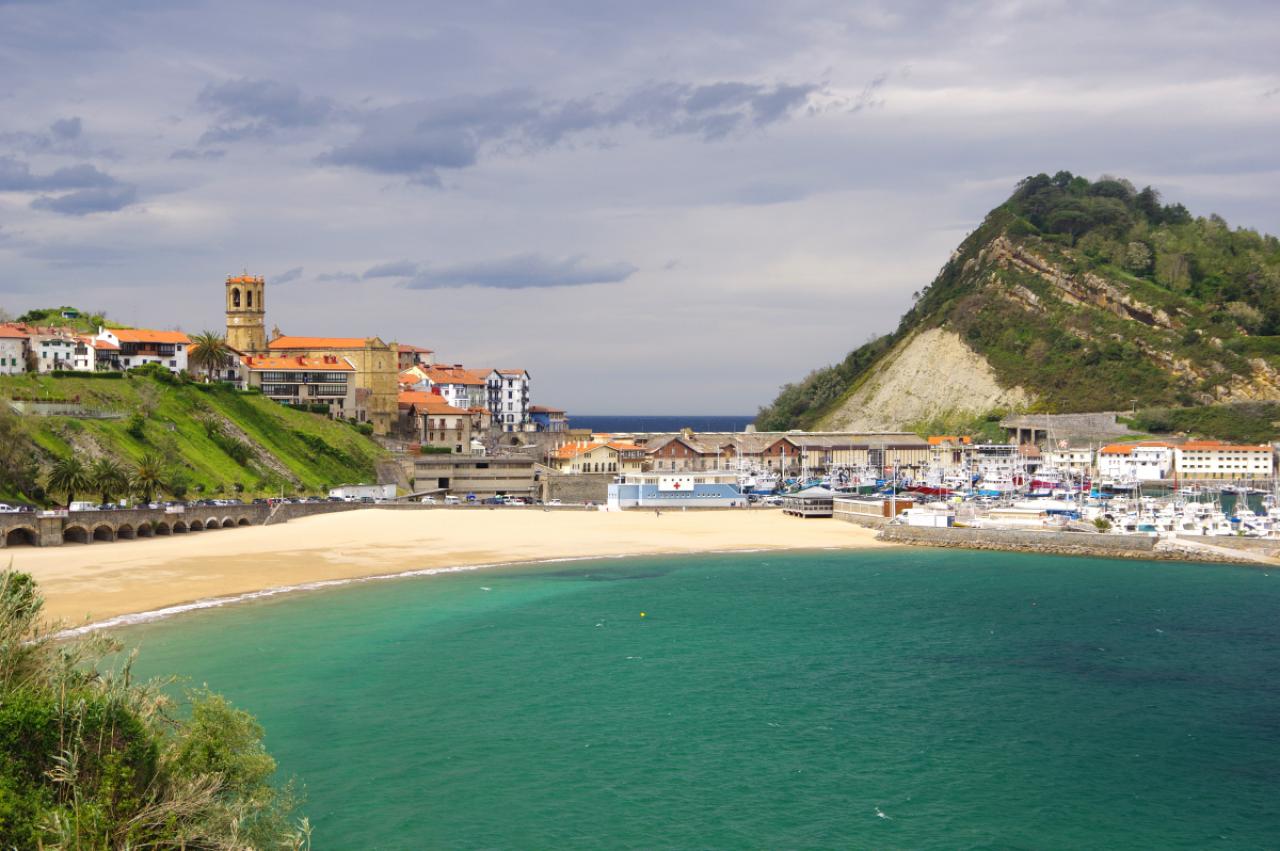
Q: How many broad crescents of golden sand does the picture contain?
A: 1